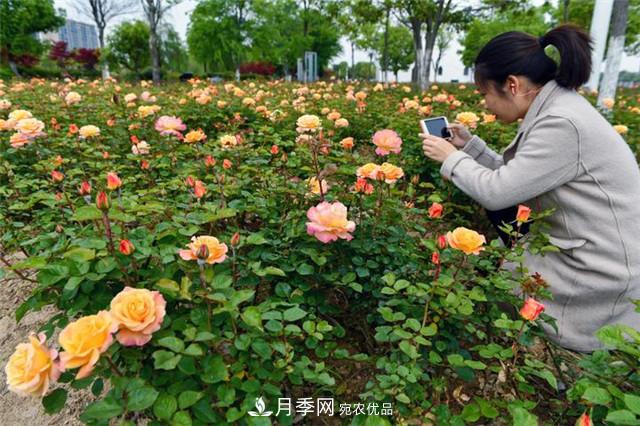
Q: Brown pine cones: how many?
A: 0